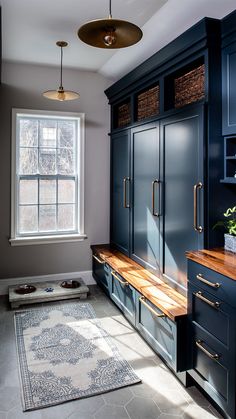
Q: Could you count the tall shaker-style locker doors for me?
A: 3